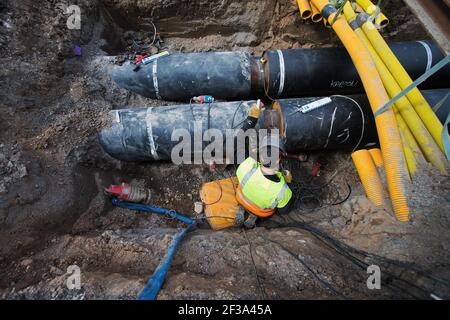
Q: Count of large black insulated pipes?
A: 2